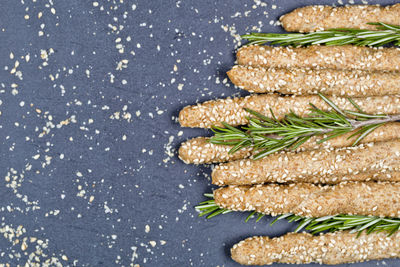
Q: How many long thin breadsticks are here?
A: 8